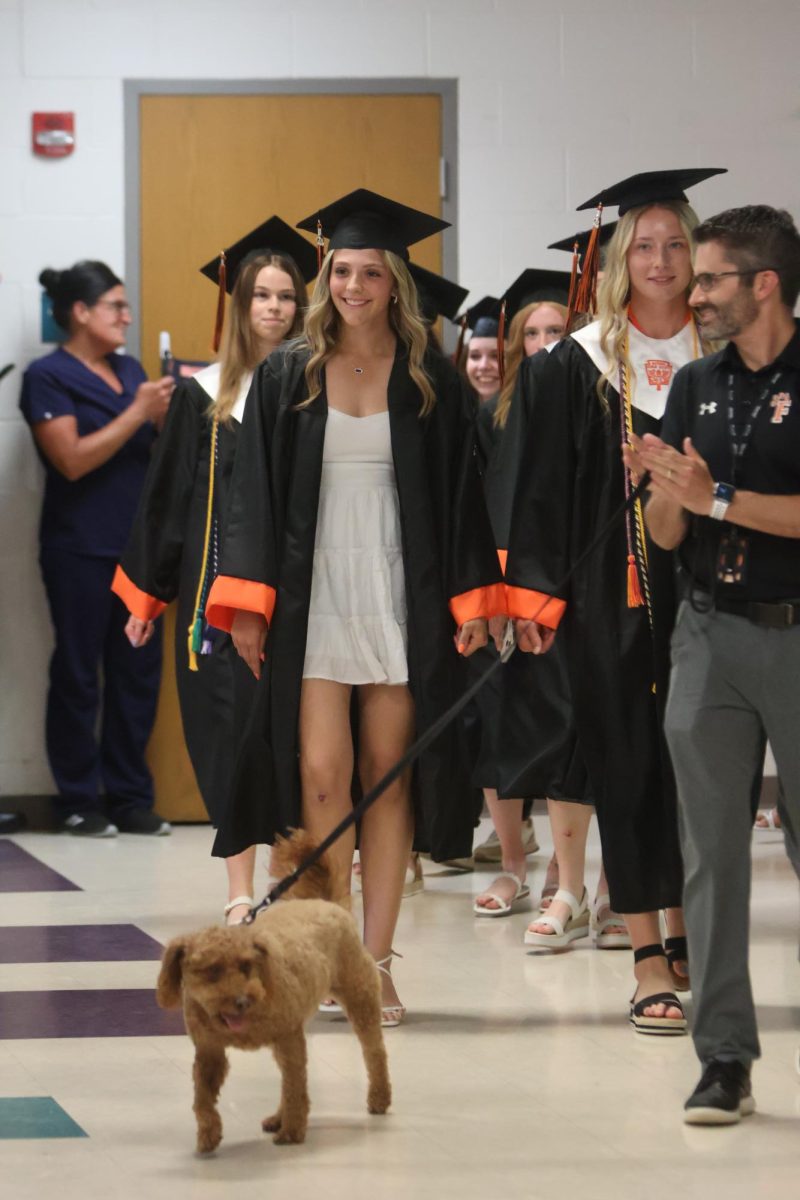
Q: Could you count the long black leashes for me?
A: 1